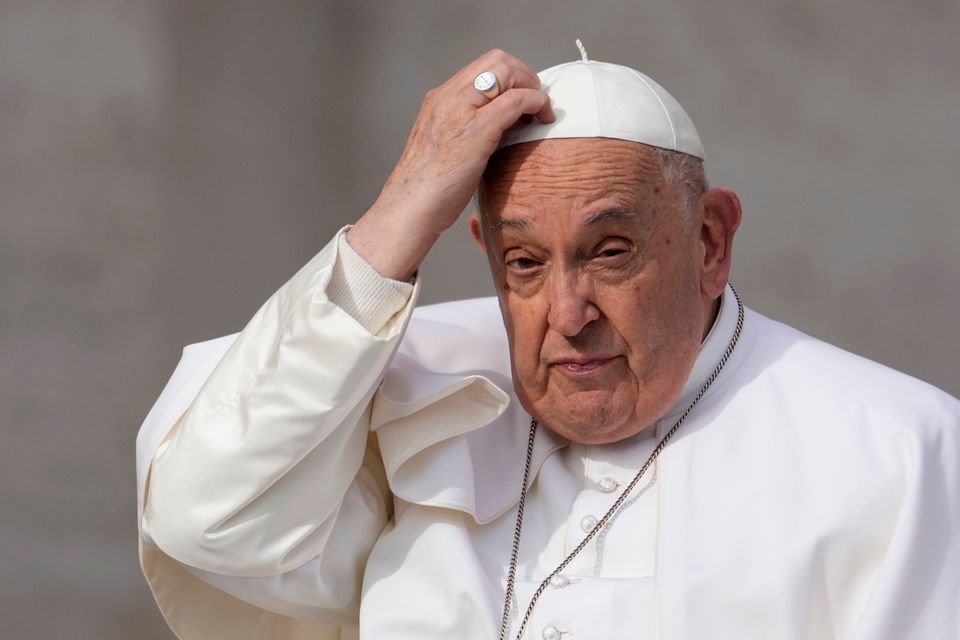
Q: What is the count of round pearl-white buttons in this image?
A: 4